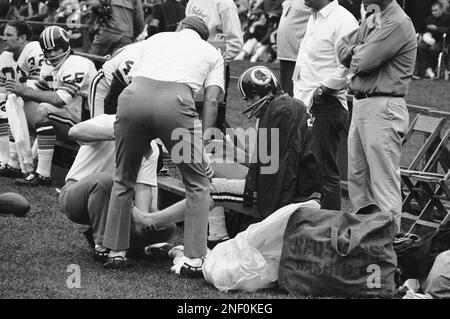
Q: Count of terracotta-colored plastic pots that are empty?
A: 0